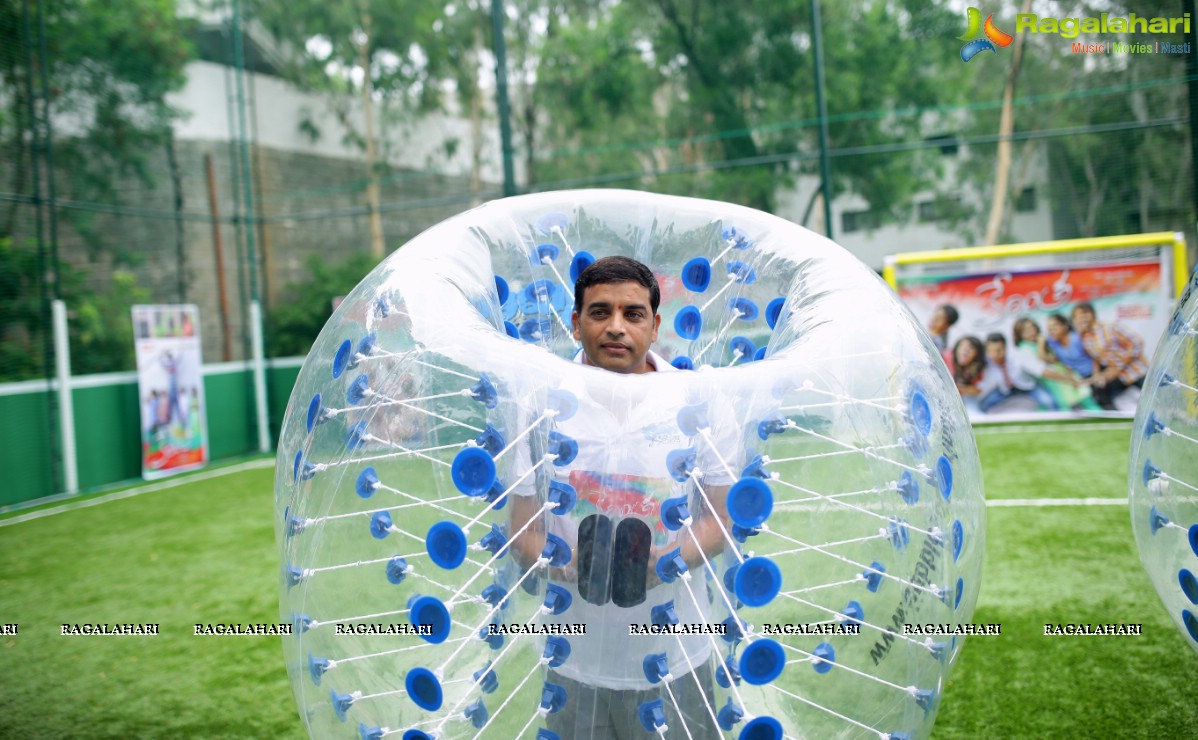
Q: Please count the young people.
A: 6